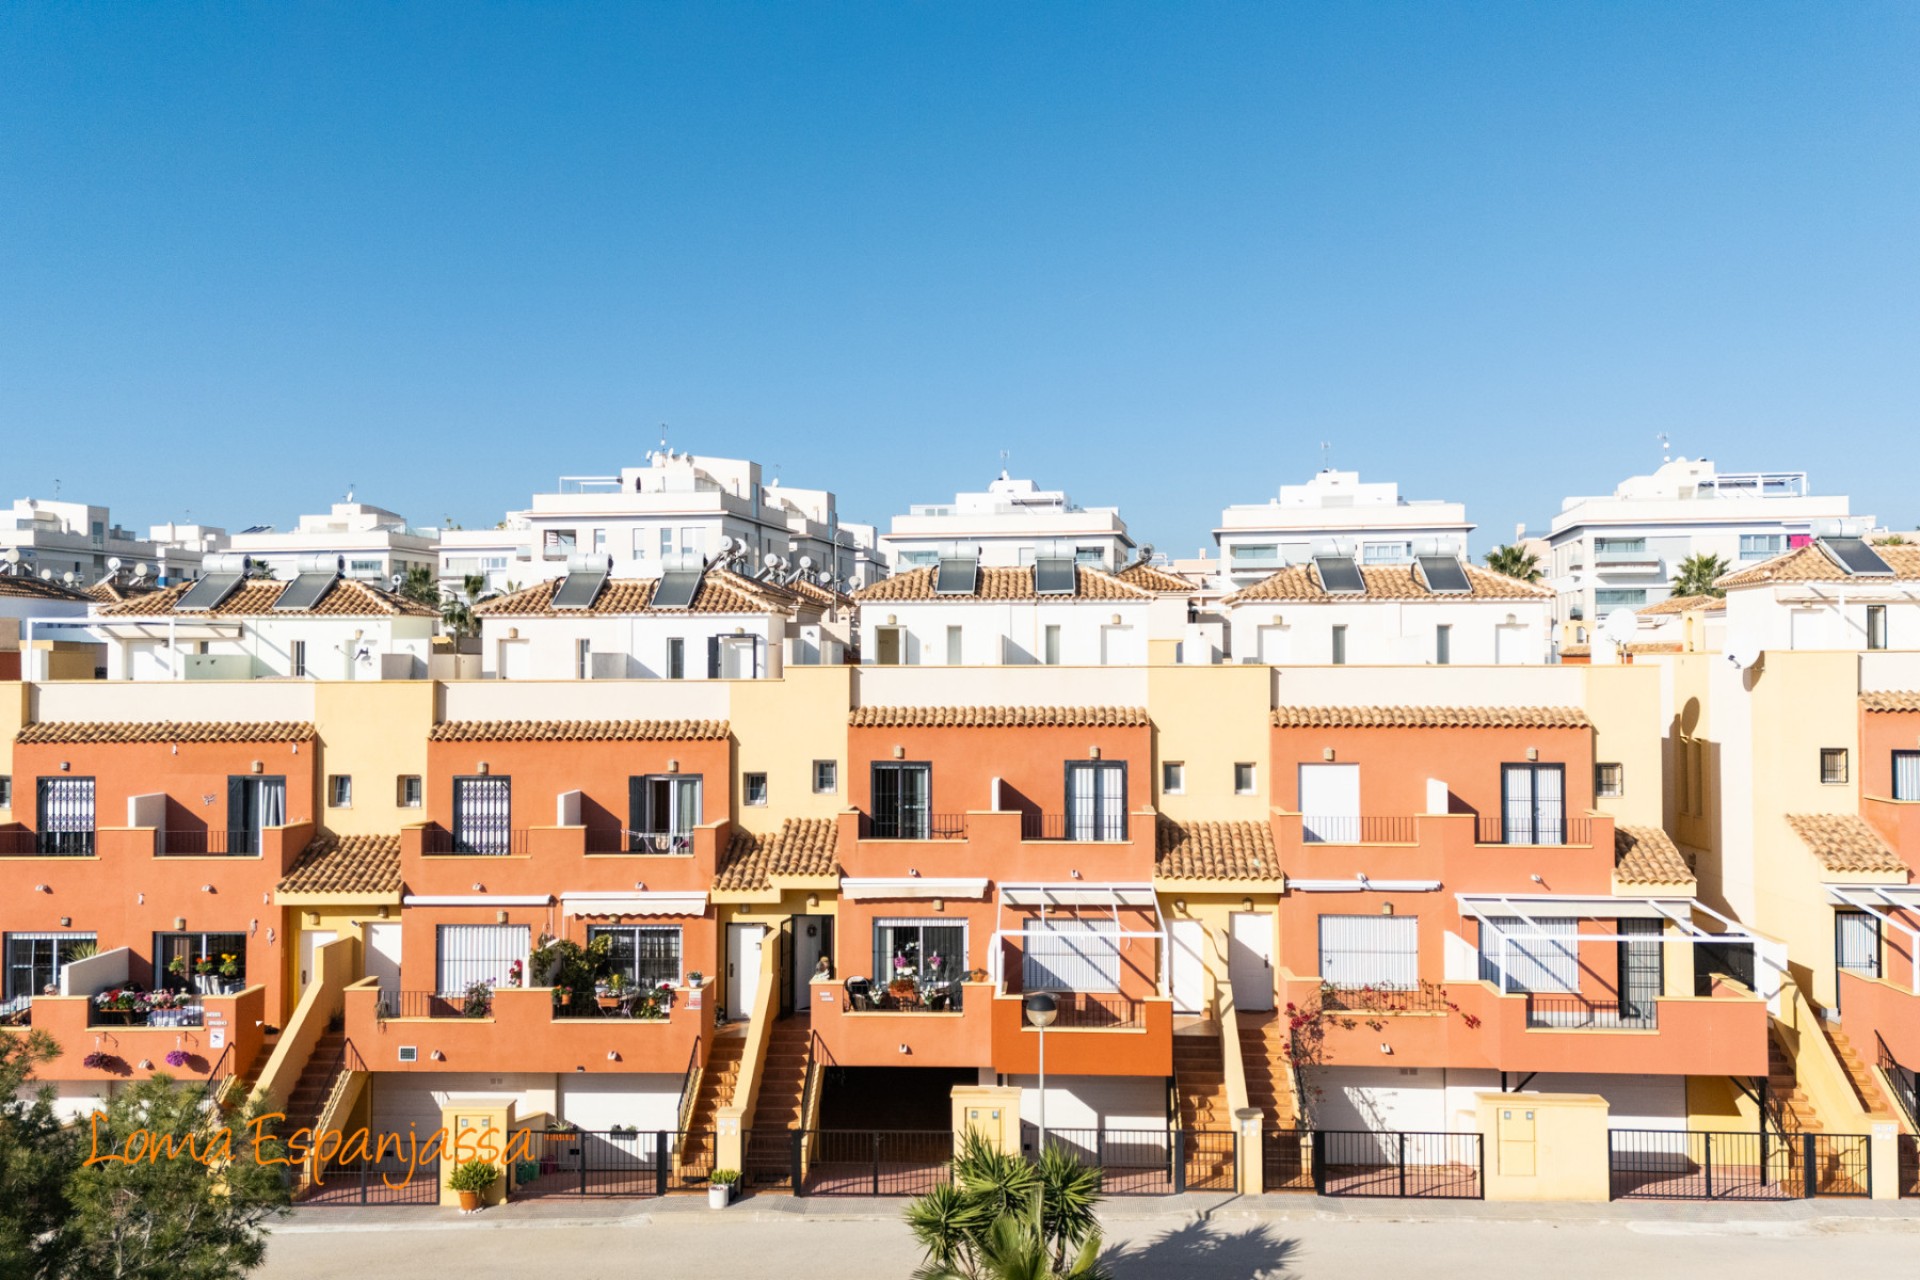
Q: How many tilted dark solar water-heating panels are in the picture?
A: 9